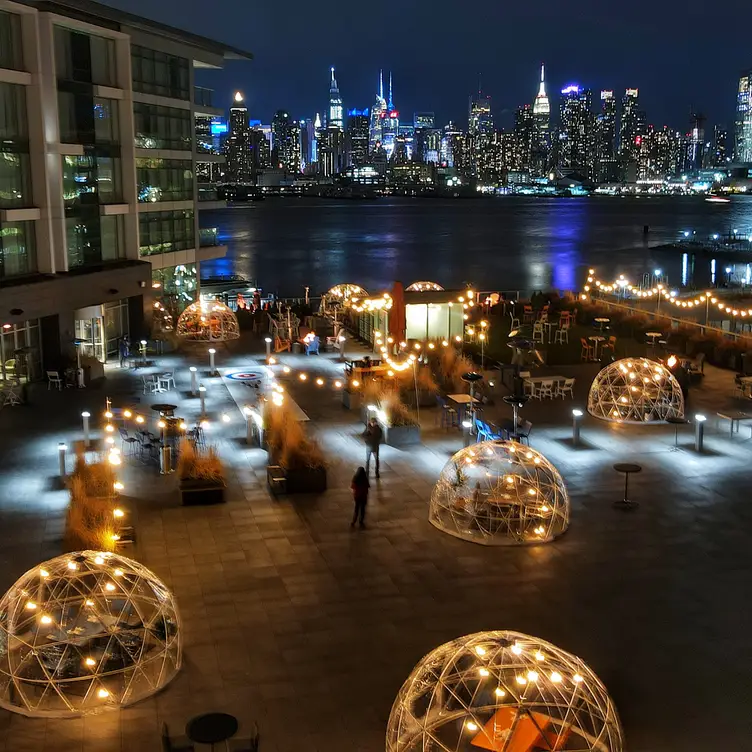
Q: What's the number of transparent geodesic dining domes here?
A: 7